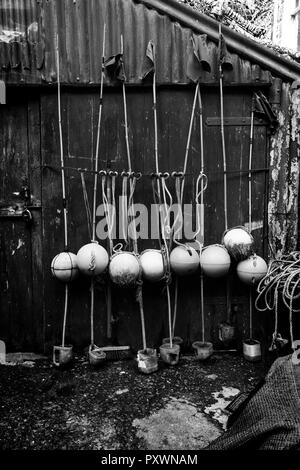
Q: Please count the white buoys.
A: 8